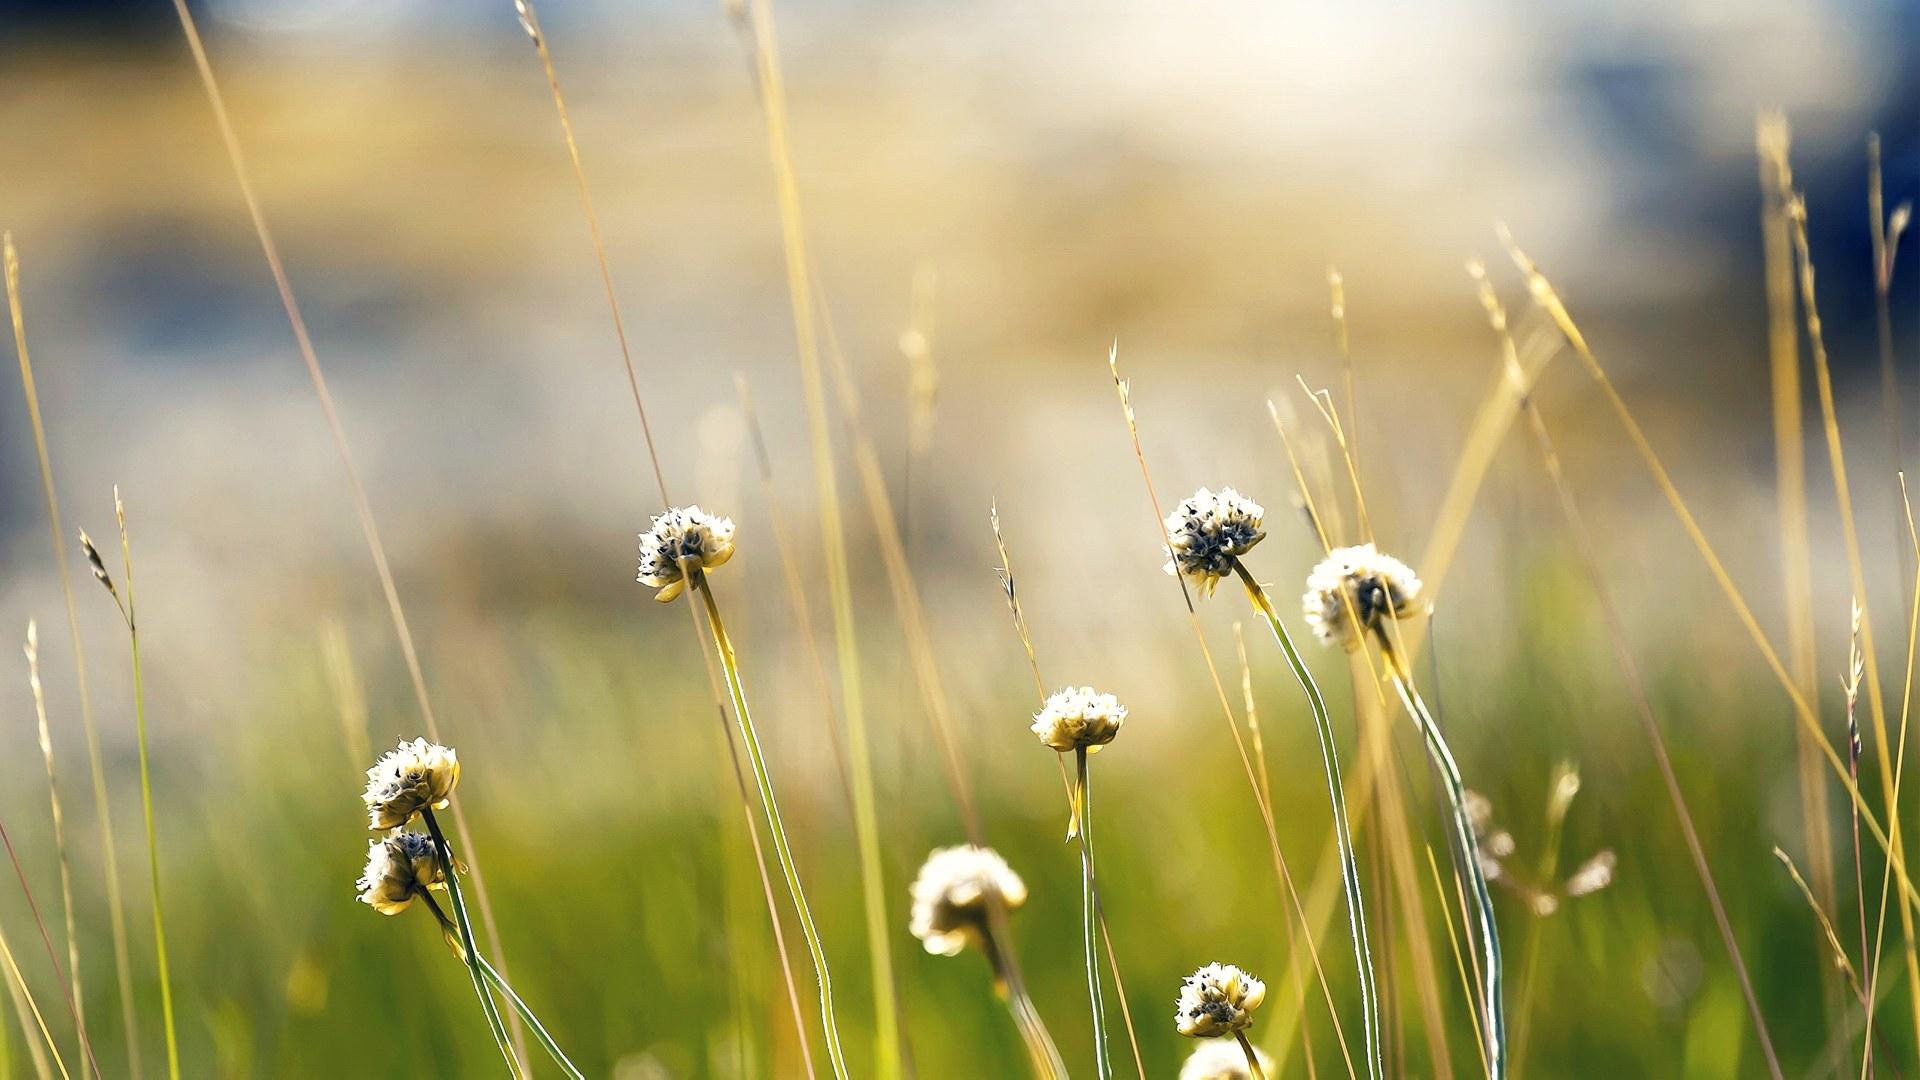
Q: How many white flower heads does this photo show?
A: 9